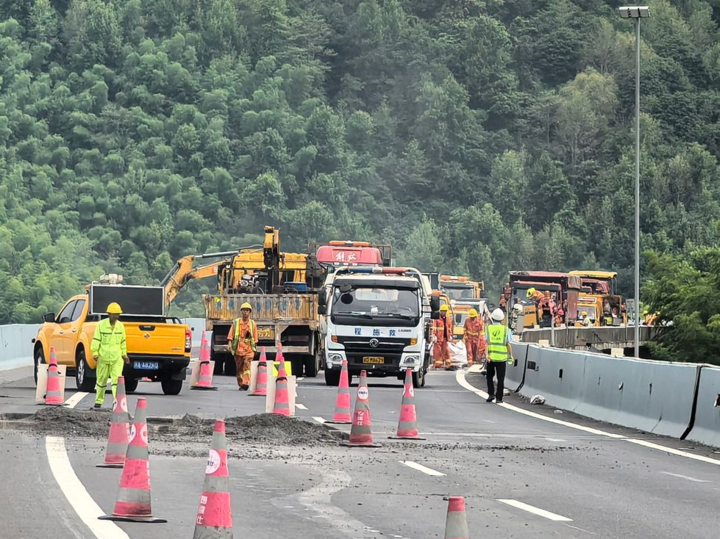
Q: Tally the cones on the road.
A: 13